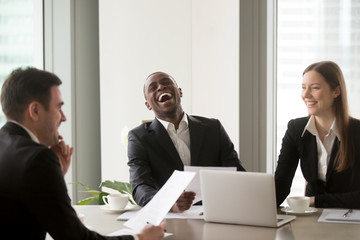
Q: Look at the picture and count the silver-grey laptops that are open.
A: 1